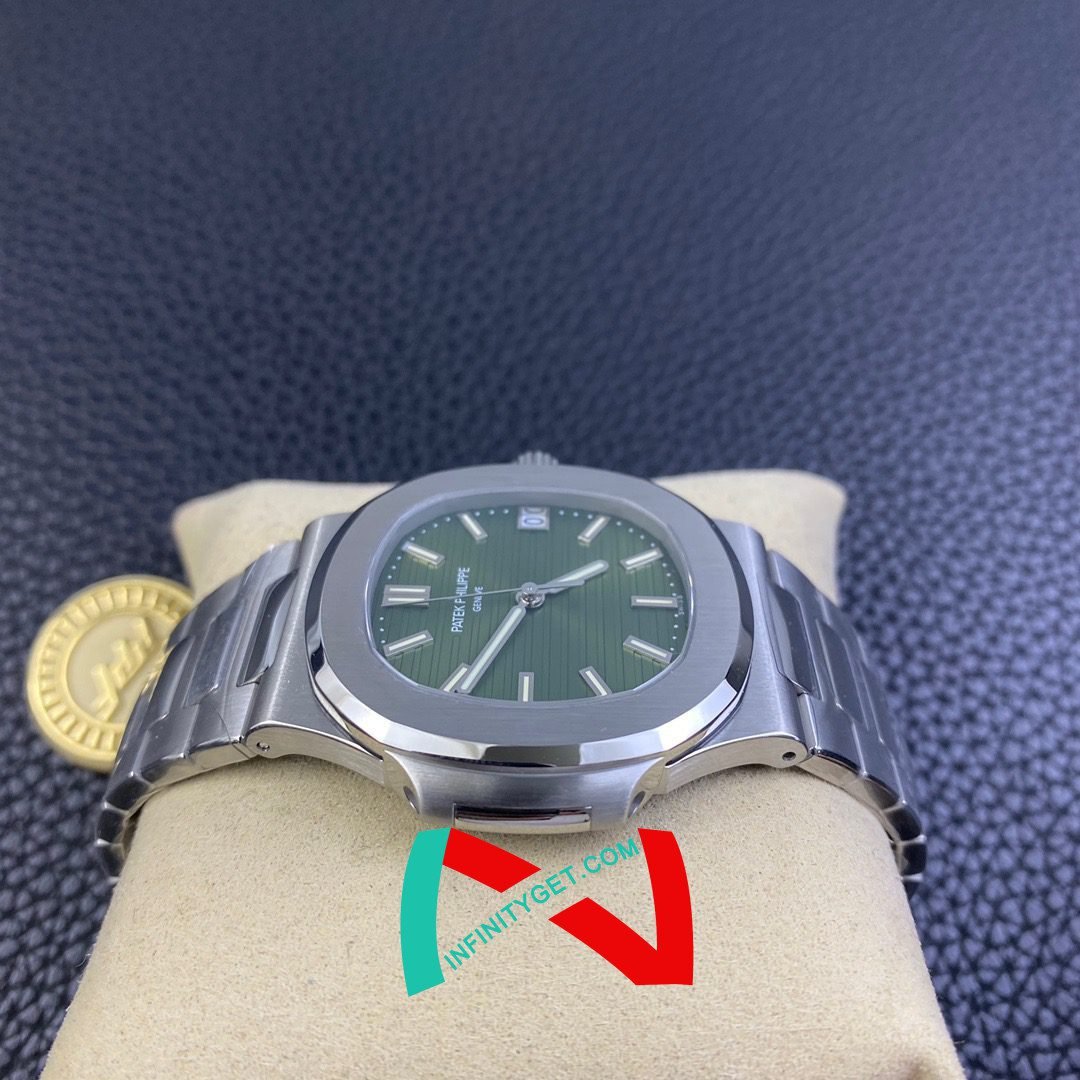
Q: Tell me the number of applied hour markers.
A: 11